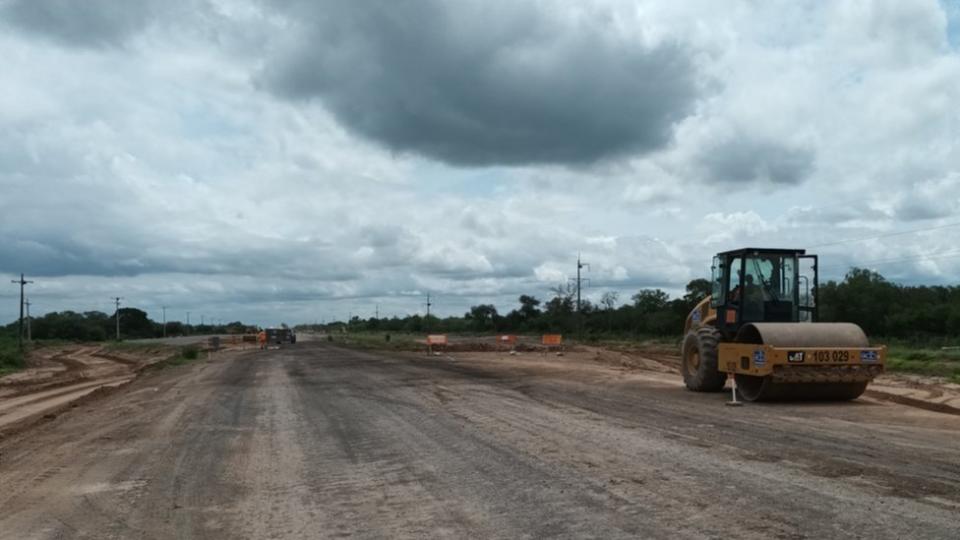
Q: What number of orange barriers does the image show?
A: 3